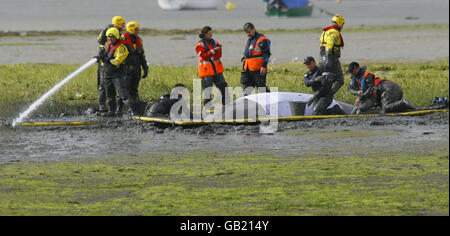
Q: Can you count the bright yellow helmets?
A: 4